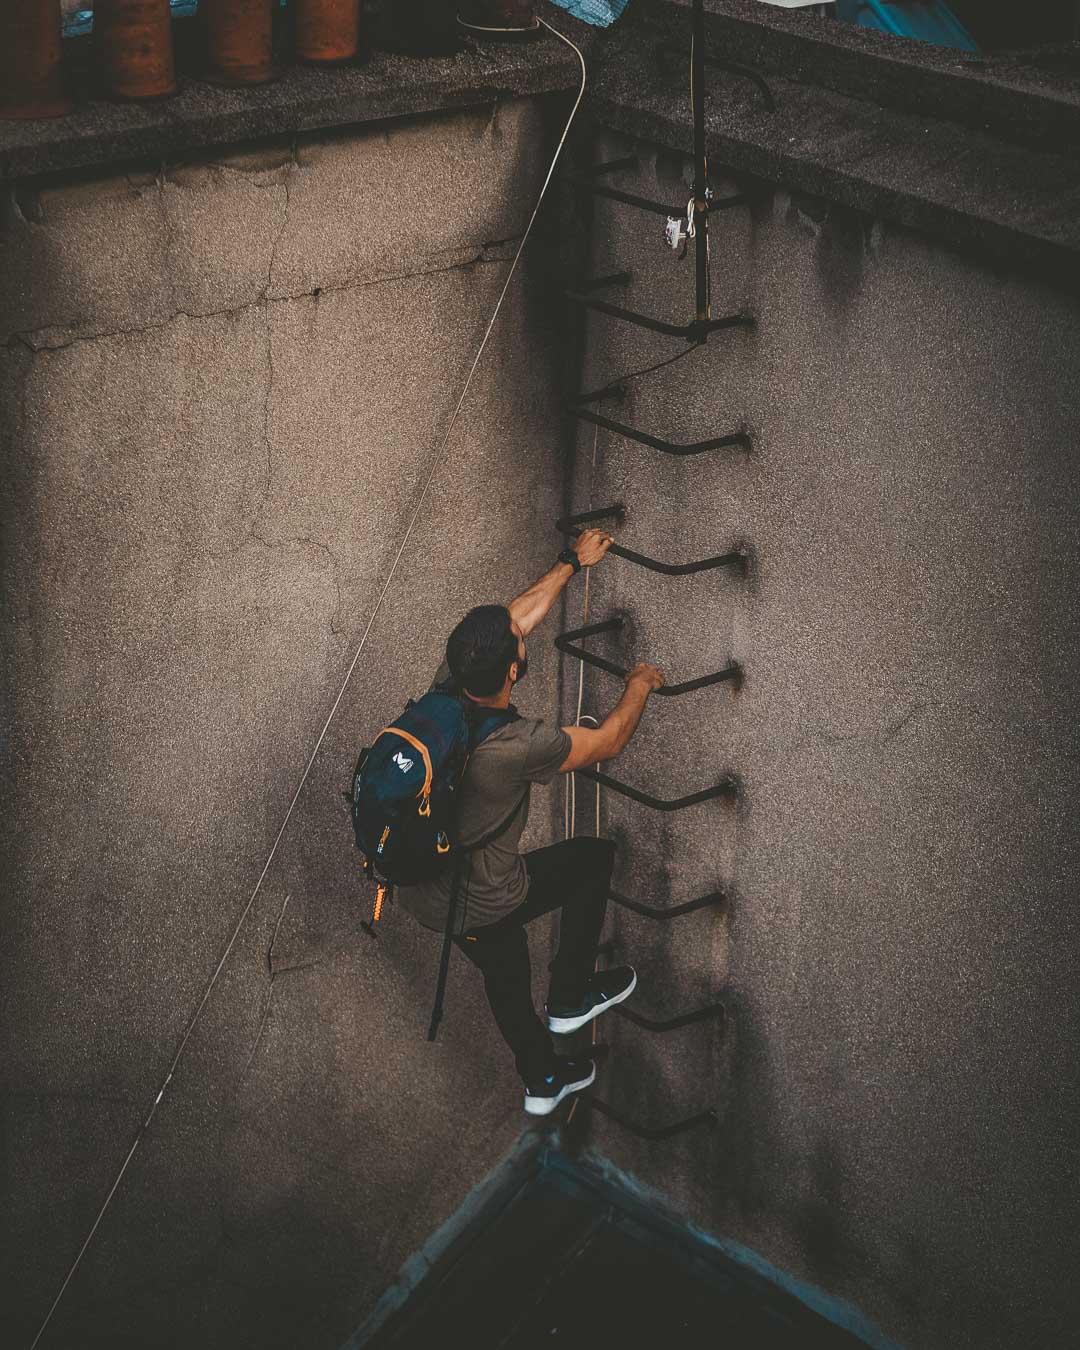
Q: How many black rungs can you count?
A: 9